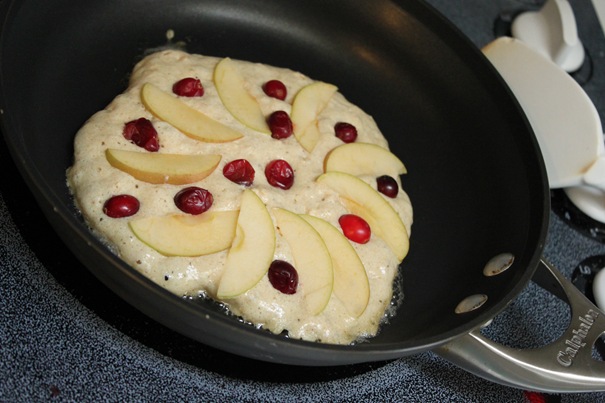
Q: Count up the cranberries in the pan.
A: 12